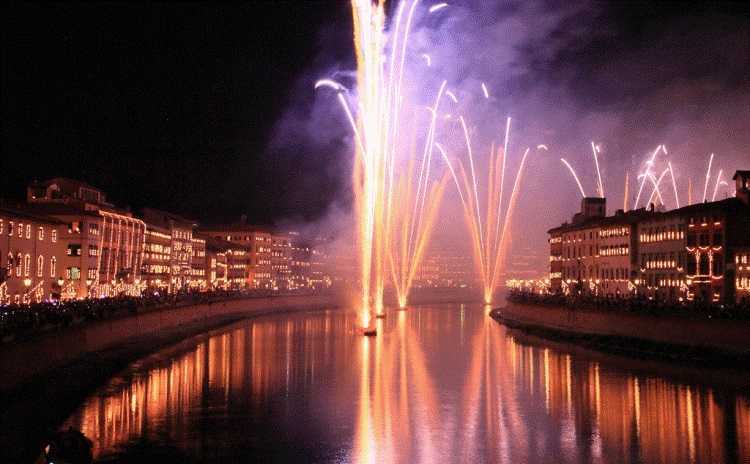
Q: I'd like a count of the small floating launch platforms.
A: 4